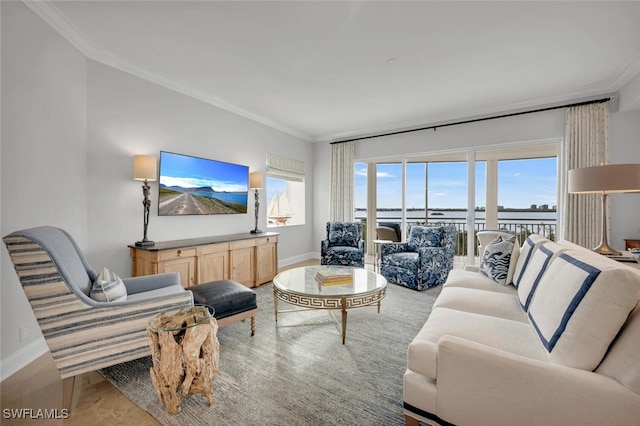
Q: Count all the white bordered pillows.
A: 3